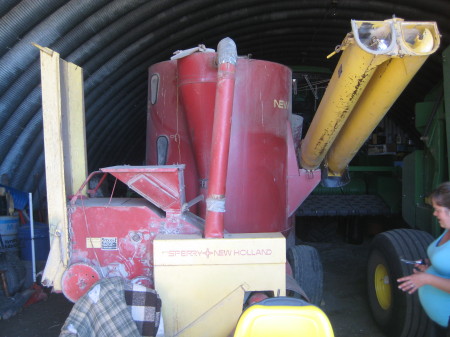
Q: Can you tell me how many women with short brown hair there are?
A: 1